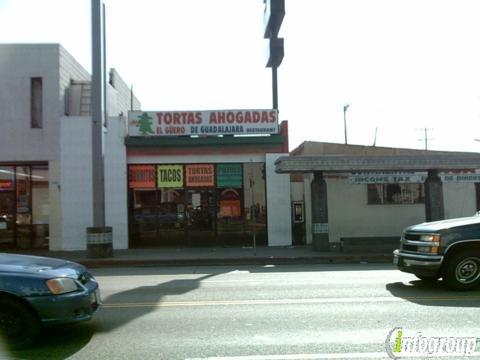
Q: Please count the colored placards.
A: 4